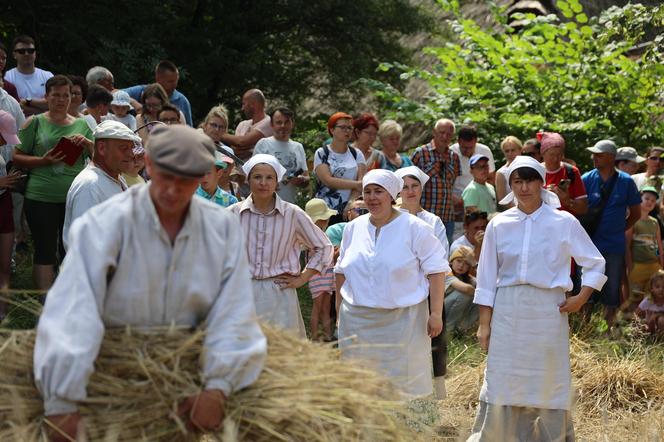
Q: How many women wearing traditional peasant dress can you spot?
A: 4